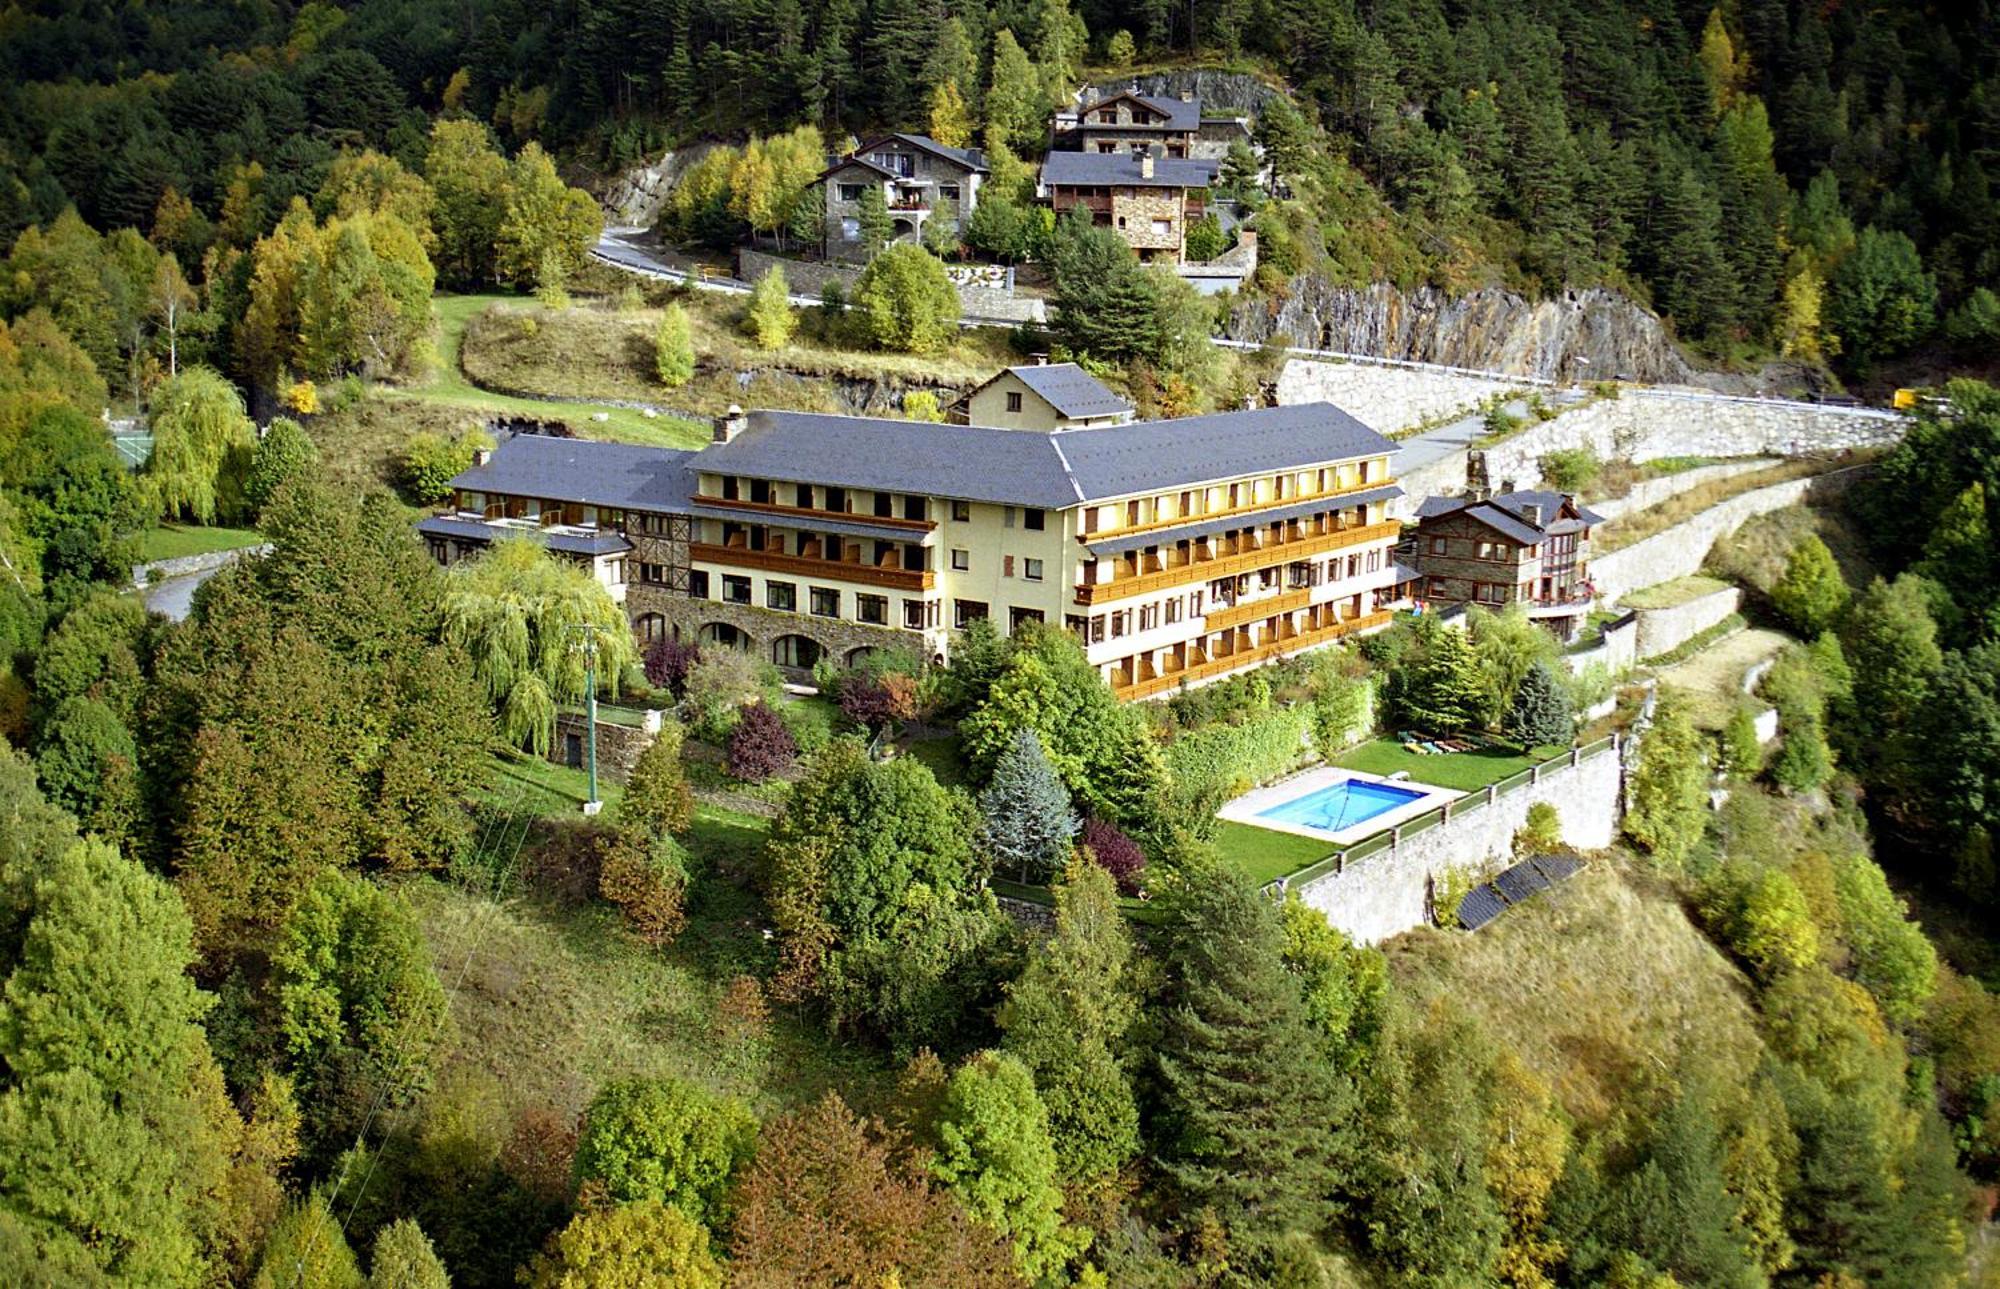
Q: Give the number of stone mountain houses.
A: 4